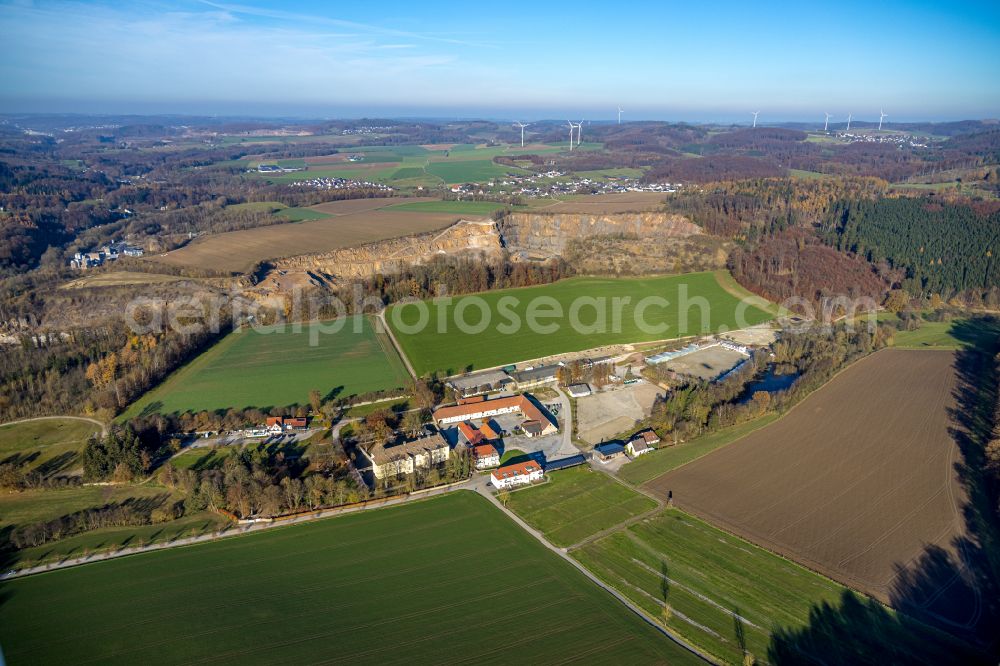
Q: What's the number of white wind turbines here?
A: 8